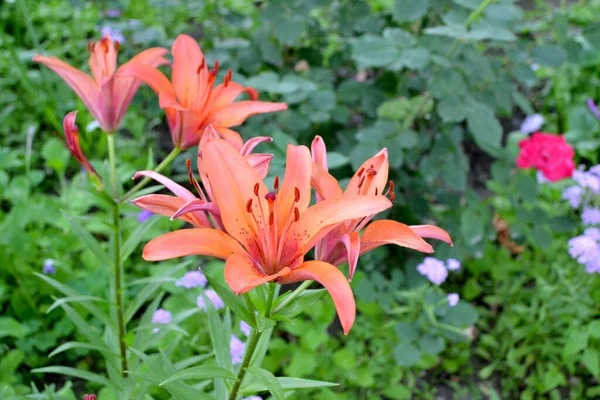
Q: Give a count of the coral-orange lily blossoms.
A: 5